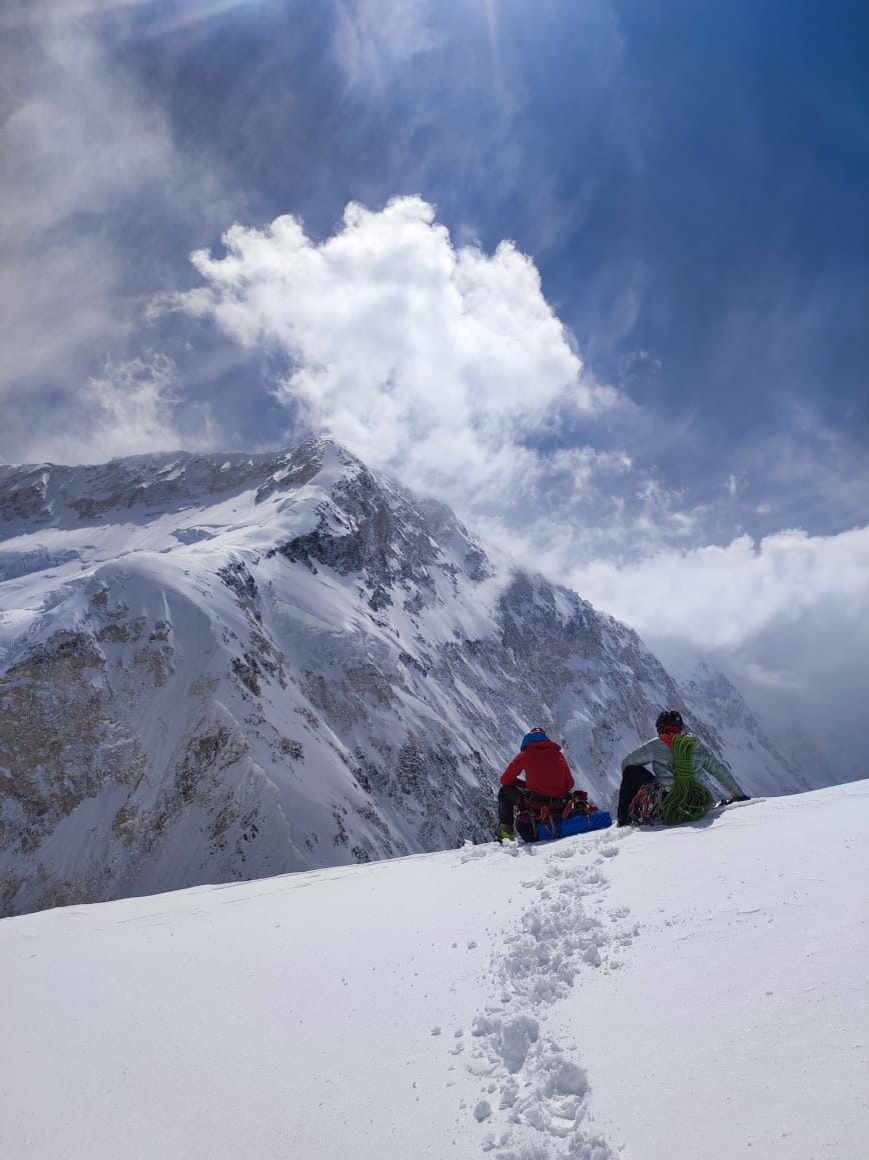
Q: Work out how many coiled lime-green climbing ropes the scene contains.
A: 1